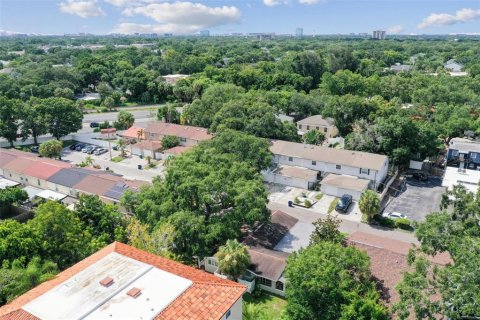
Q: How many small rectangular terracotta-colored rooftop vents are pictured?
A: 2